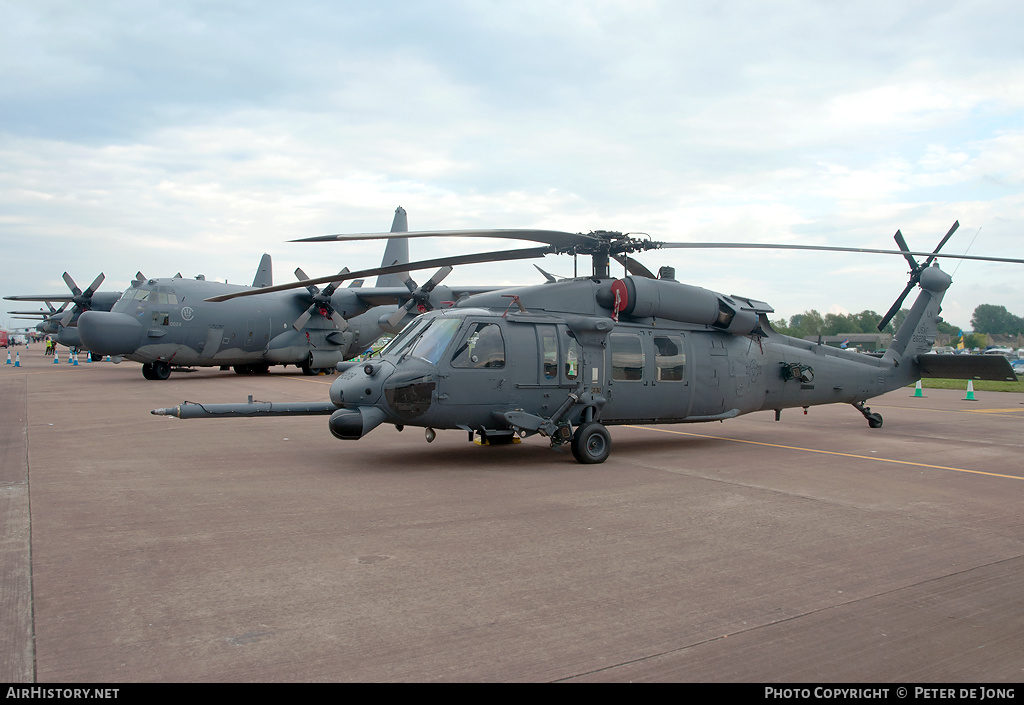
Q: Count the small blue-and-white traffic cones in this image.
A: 8